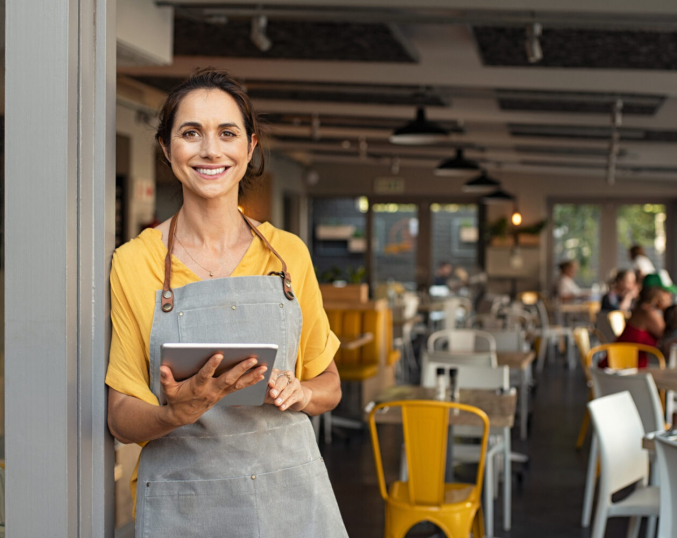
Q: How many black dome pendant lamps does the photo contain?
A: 4